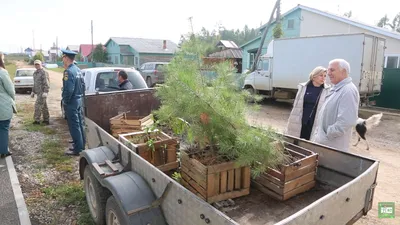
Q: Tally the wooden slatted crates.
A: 4